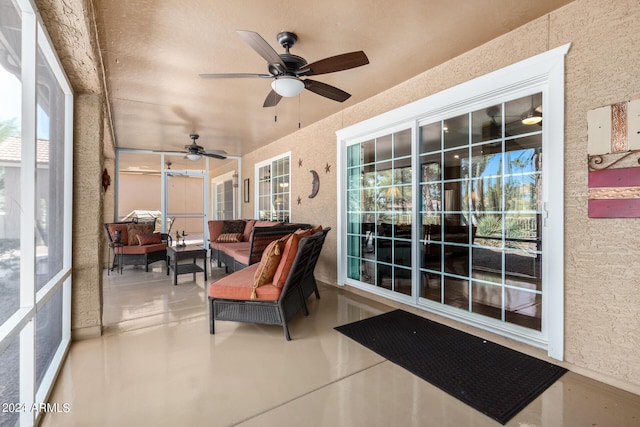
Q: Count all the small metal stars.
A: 3